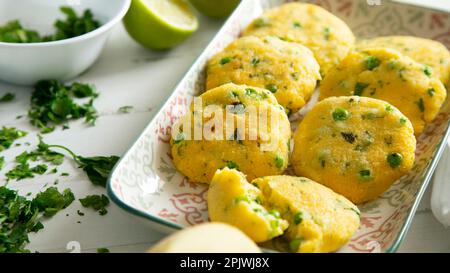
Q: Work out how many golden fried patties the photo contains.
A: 7